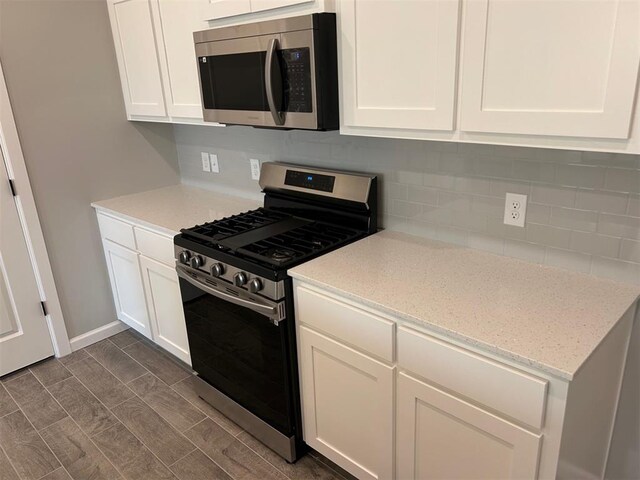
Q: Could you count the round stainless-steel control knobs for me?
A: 5